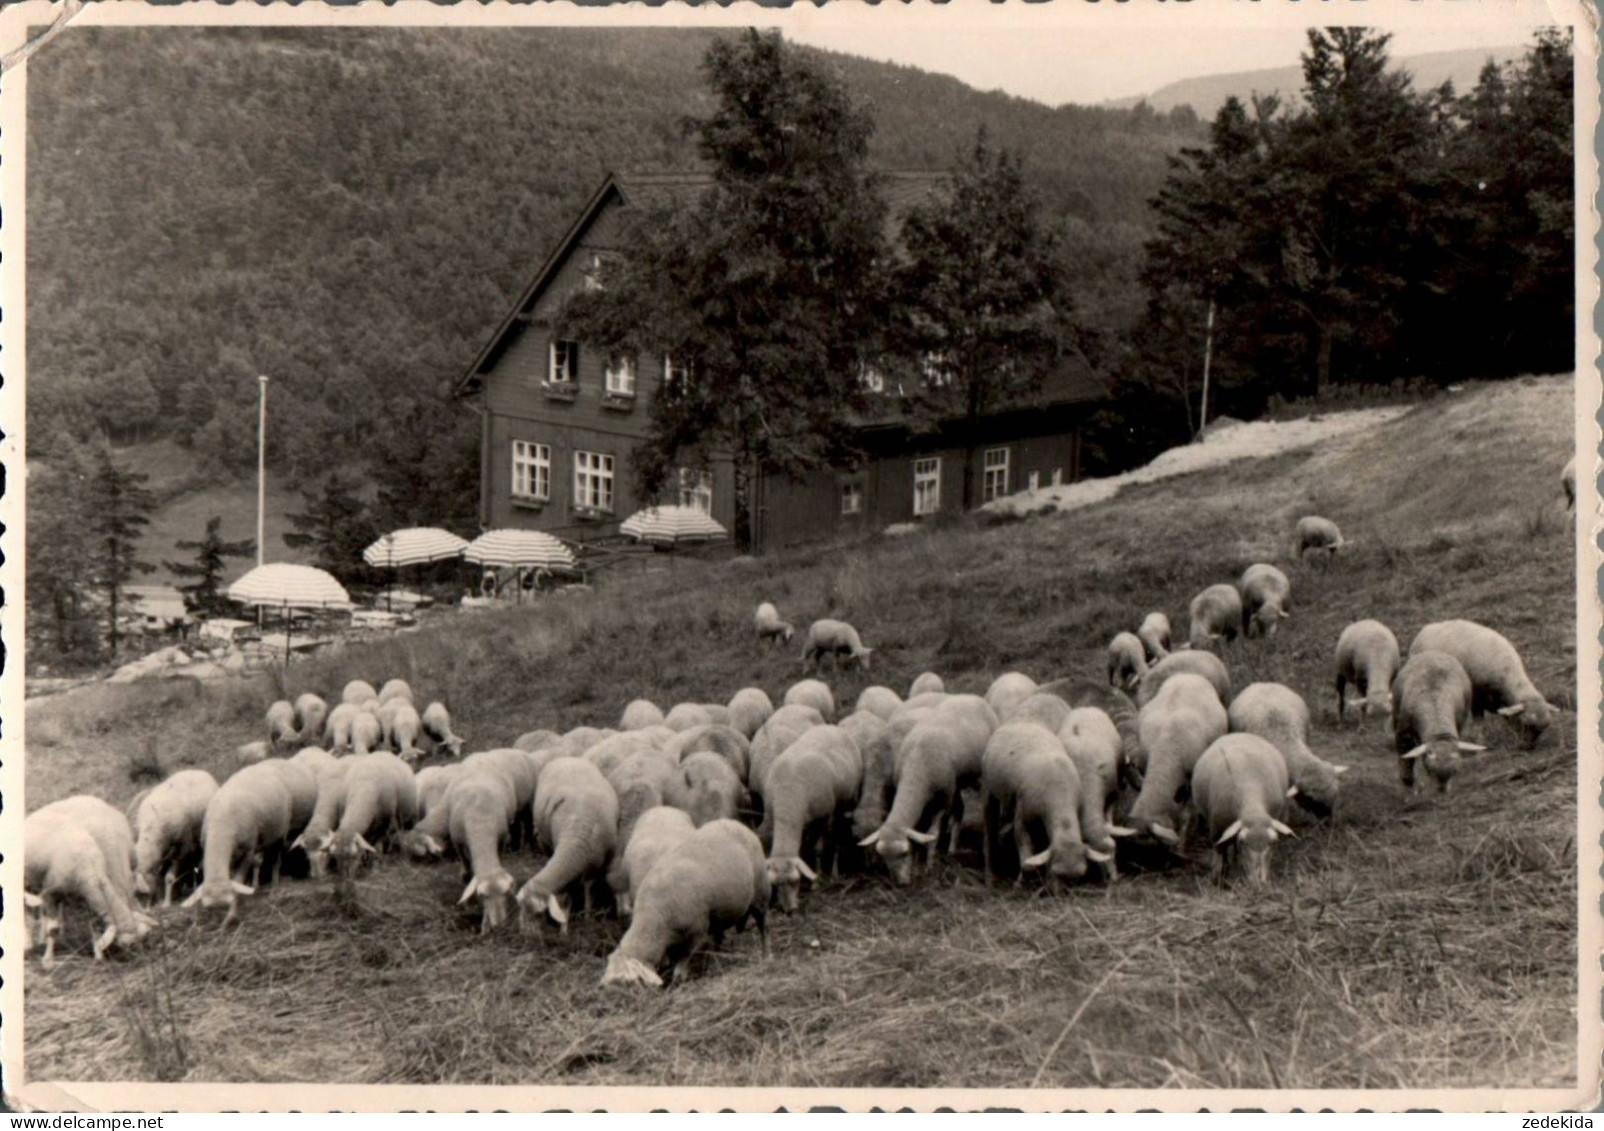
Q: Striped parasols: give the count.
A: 4